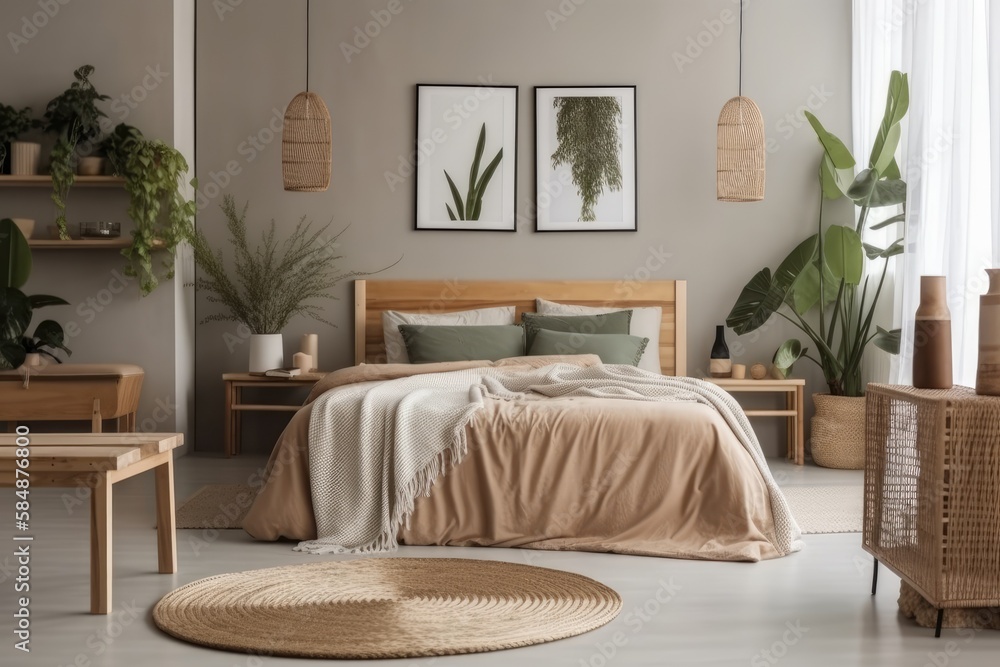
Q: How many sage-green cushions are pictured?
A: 3